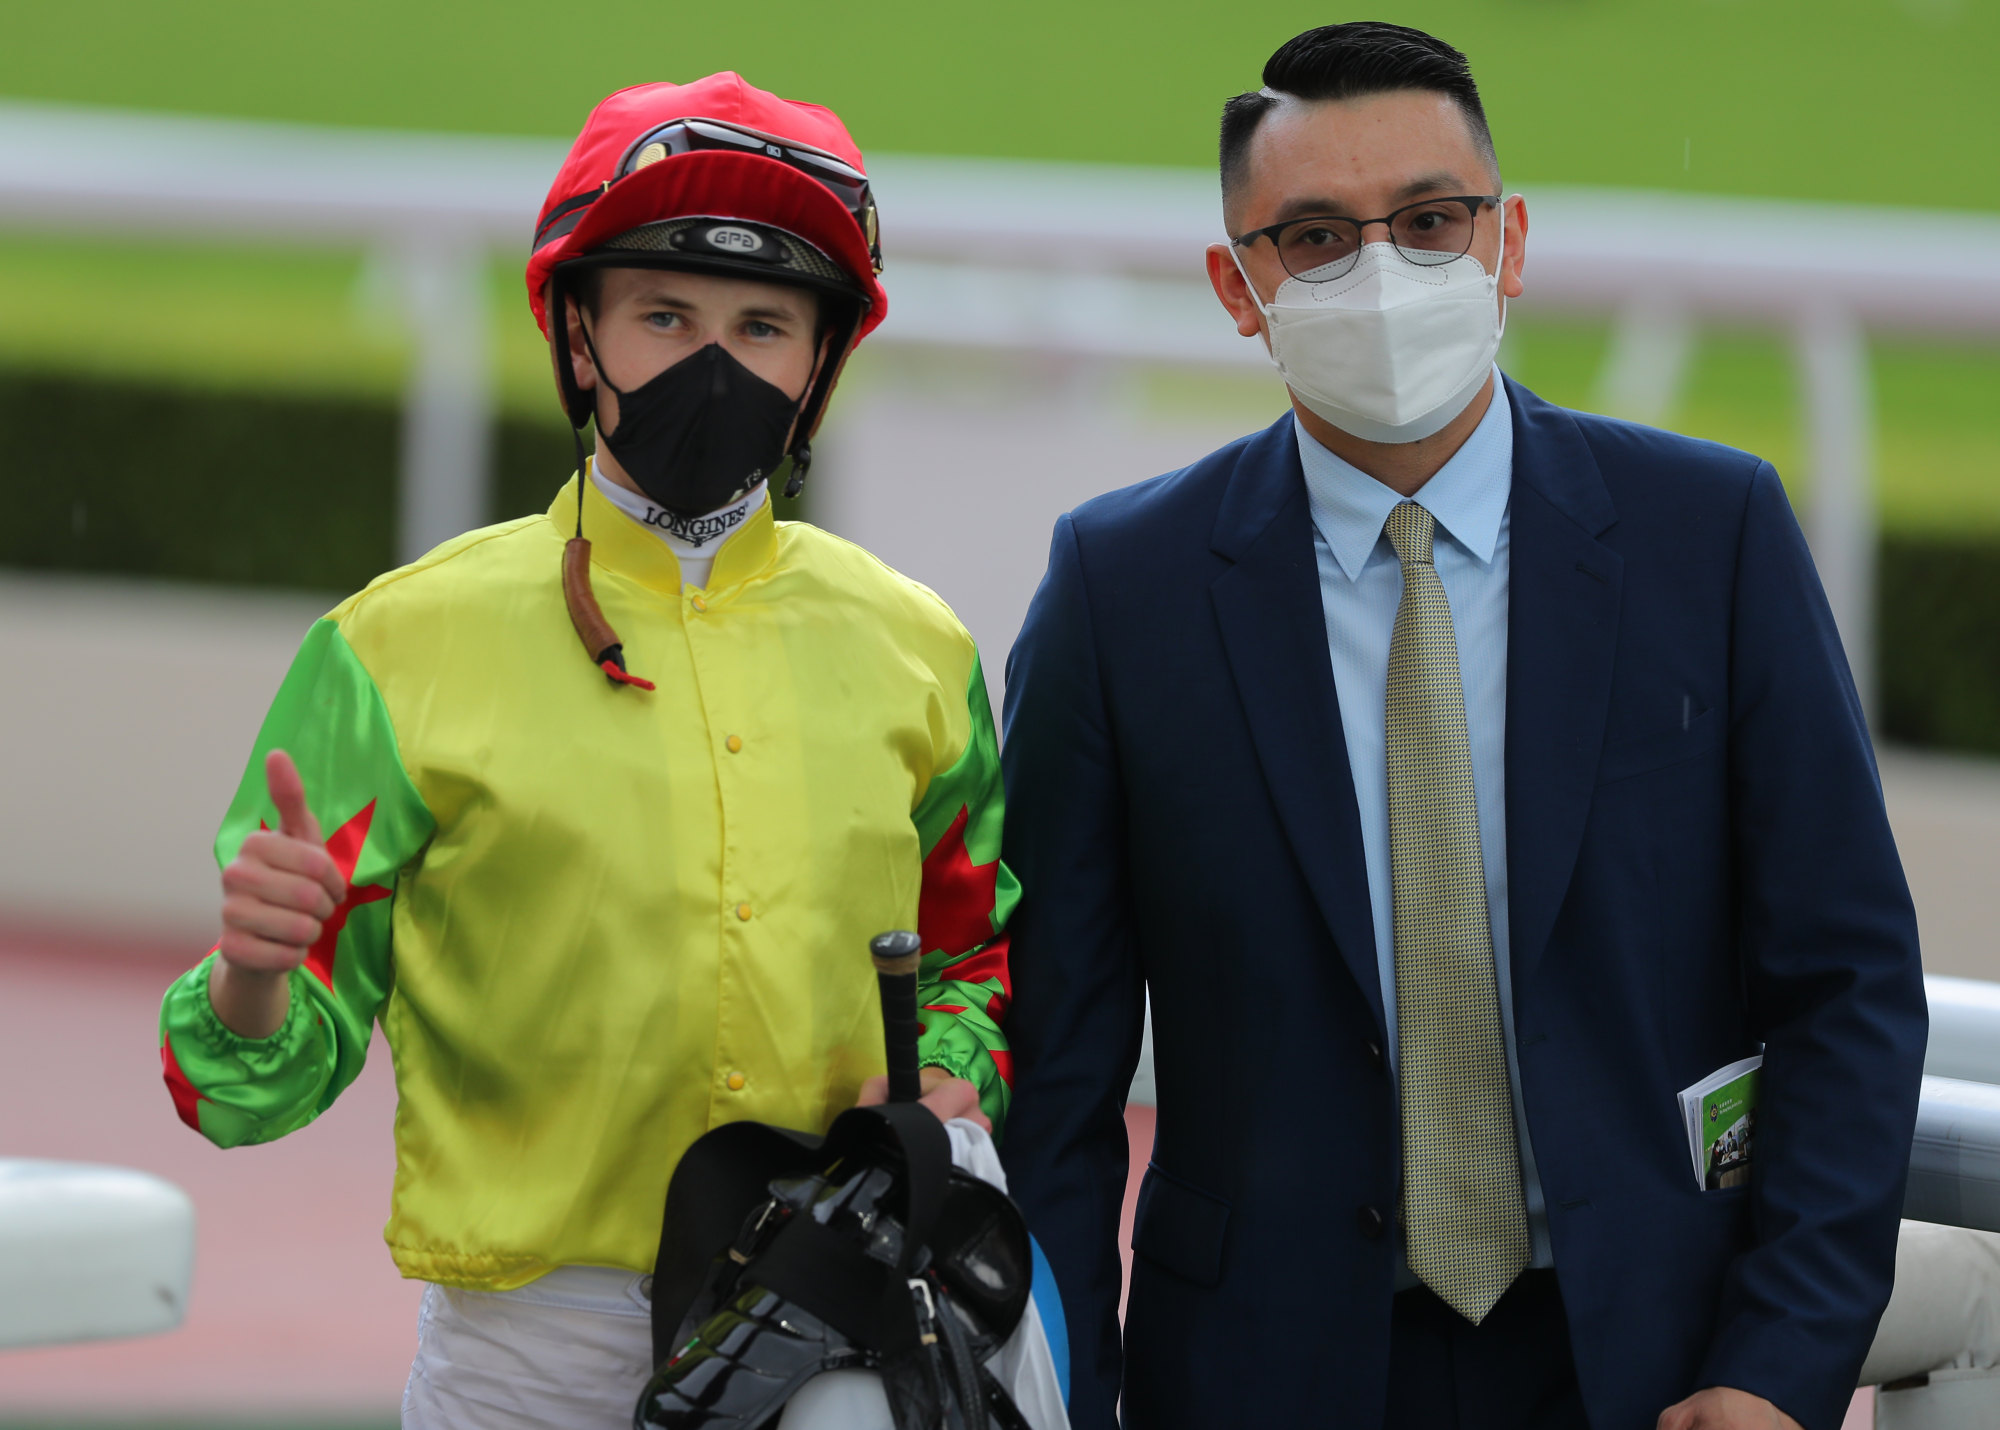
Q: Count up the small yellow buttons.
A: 4